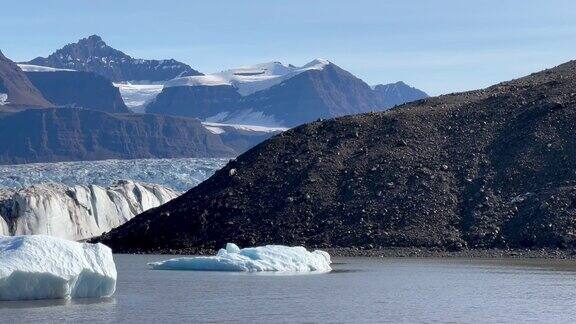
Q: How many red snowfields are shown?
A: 0